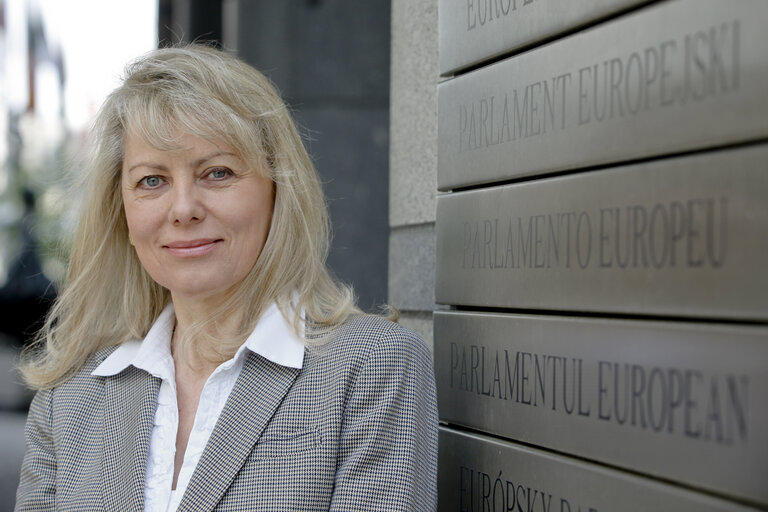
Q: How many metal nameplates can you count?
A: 5